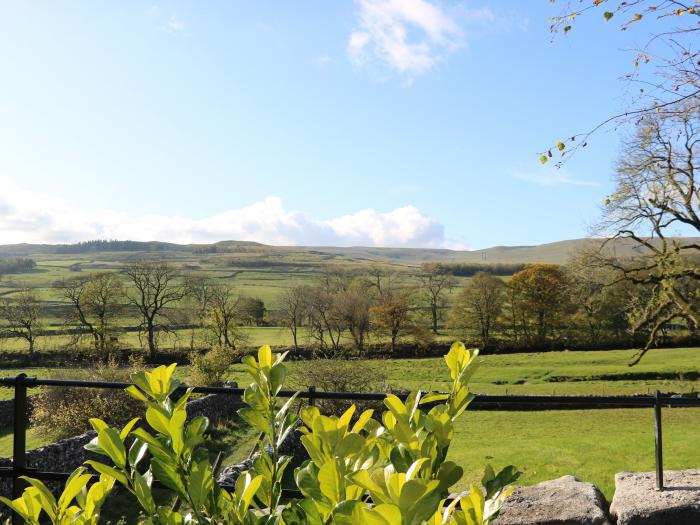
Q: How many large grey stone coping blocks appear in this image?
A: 2